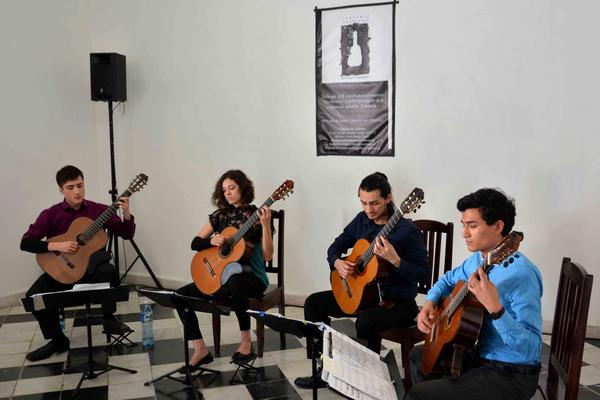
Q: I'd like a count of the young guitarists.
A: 4